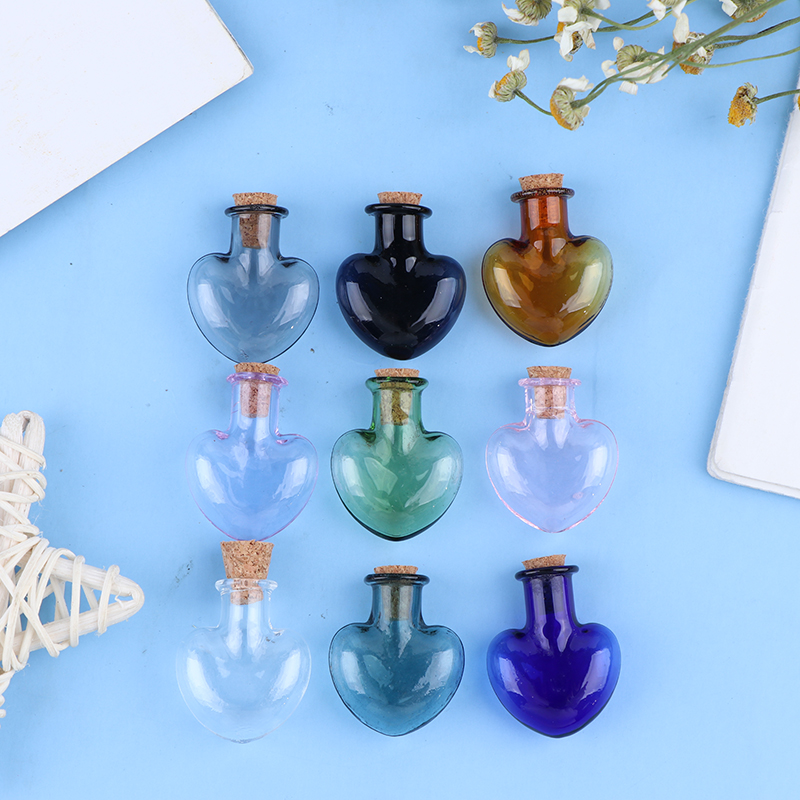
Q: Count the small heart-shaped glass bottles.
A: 9